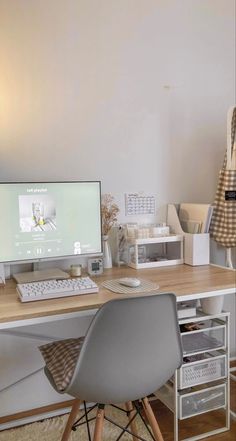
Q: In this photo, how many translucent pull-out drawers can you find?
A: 3